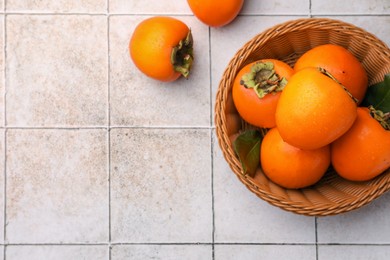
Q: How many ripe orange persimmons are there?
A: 7